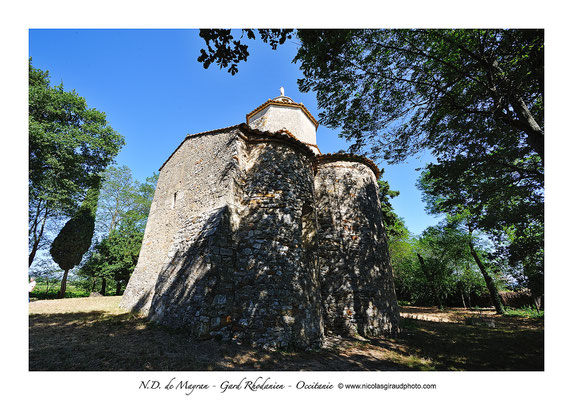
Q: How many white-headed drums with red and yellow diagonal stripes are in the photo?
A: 0